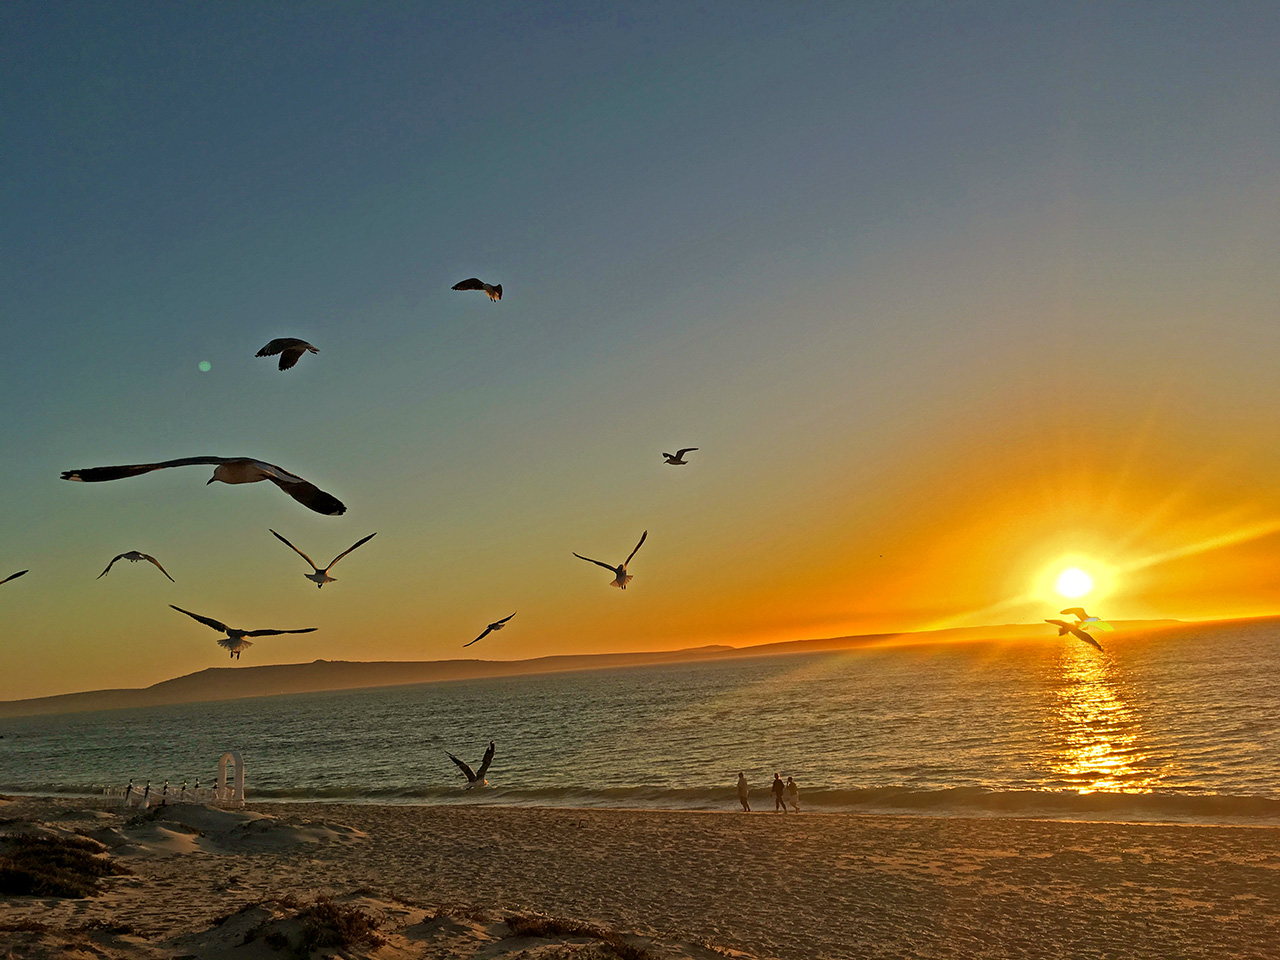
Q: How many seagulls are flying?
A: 13